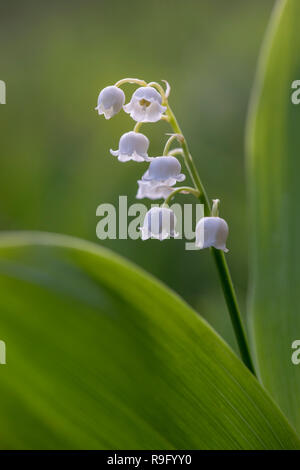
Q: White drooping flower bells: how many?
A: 7